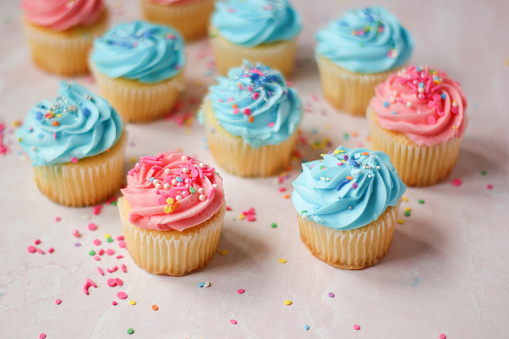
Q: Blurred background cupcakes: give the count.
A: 5